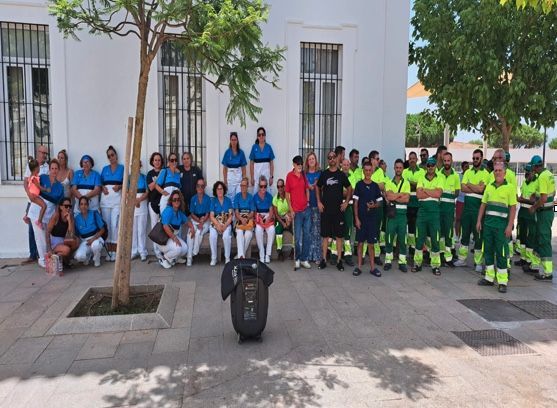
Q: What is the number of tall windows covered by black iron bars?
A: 3